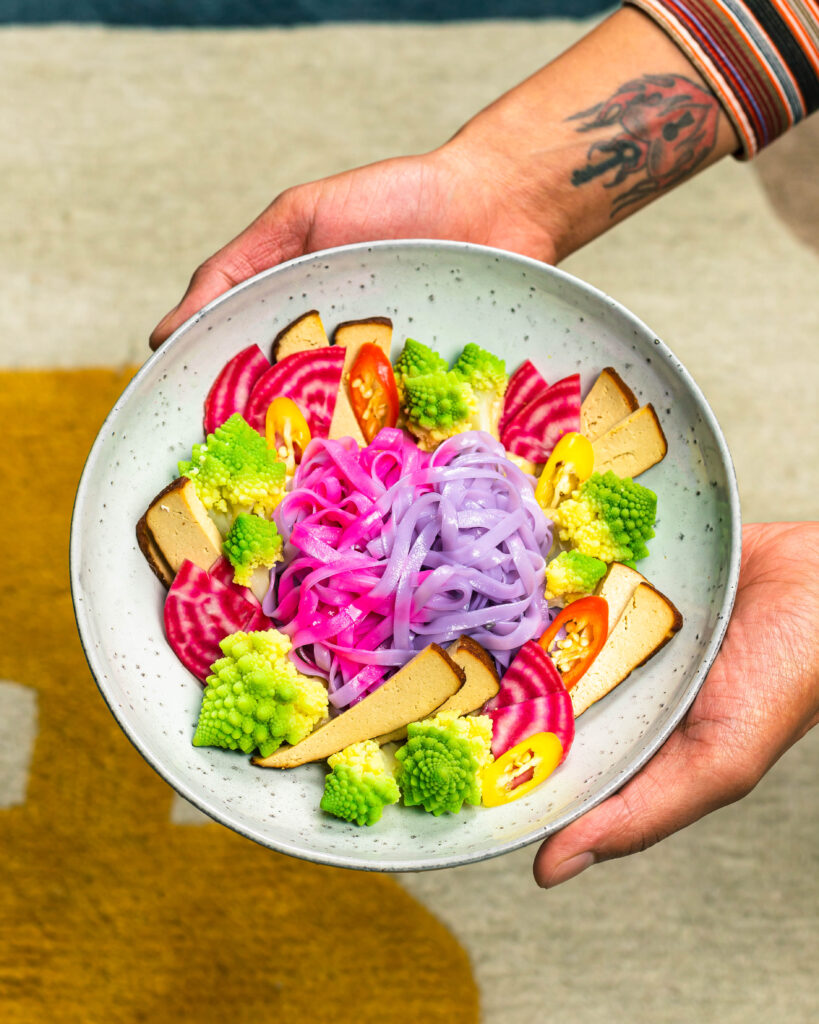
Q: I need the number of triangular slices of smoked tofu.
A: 10